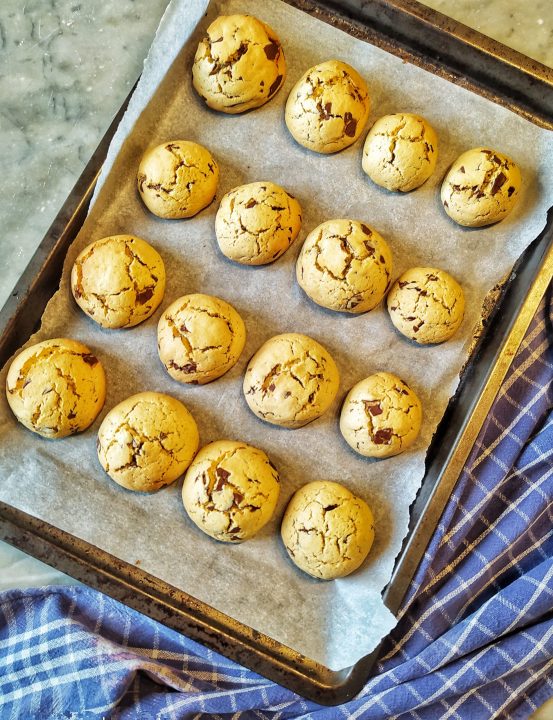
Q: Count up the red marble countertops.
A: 0